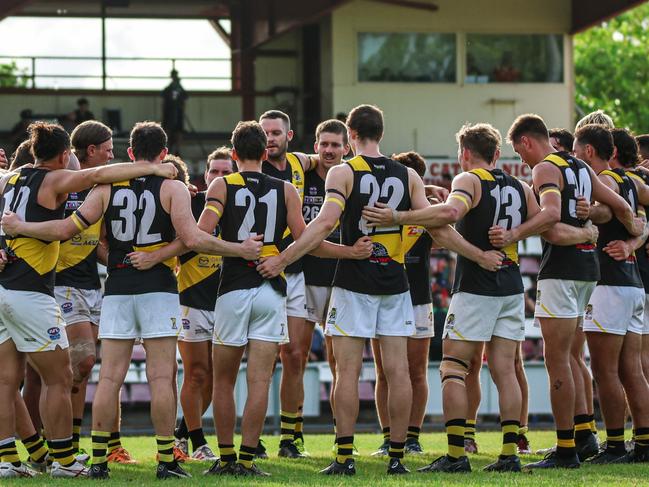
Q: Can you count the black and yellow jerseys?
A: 13